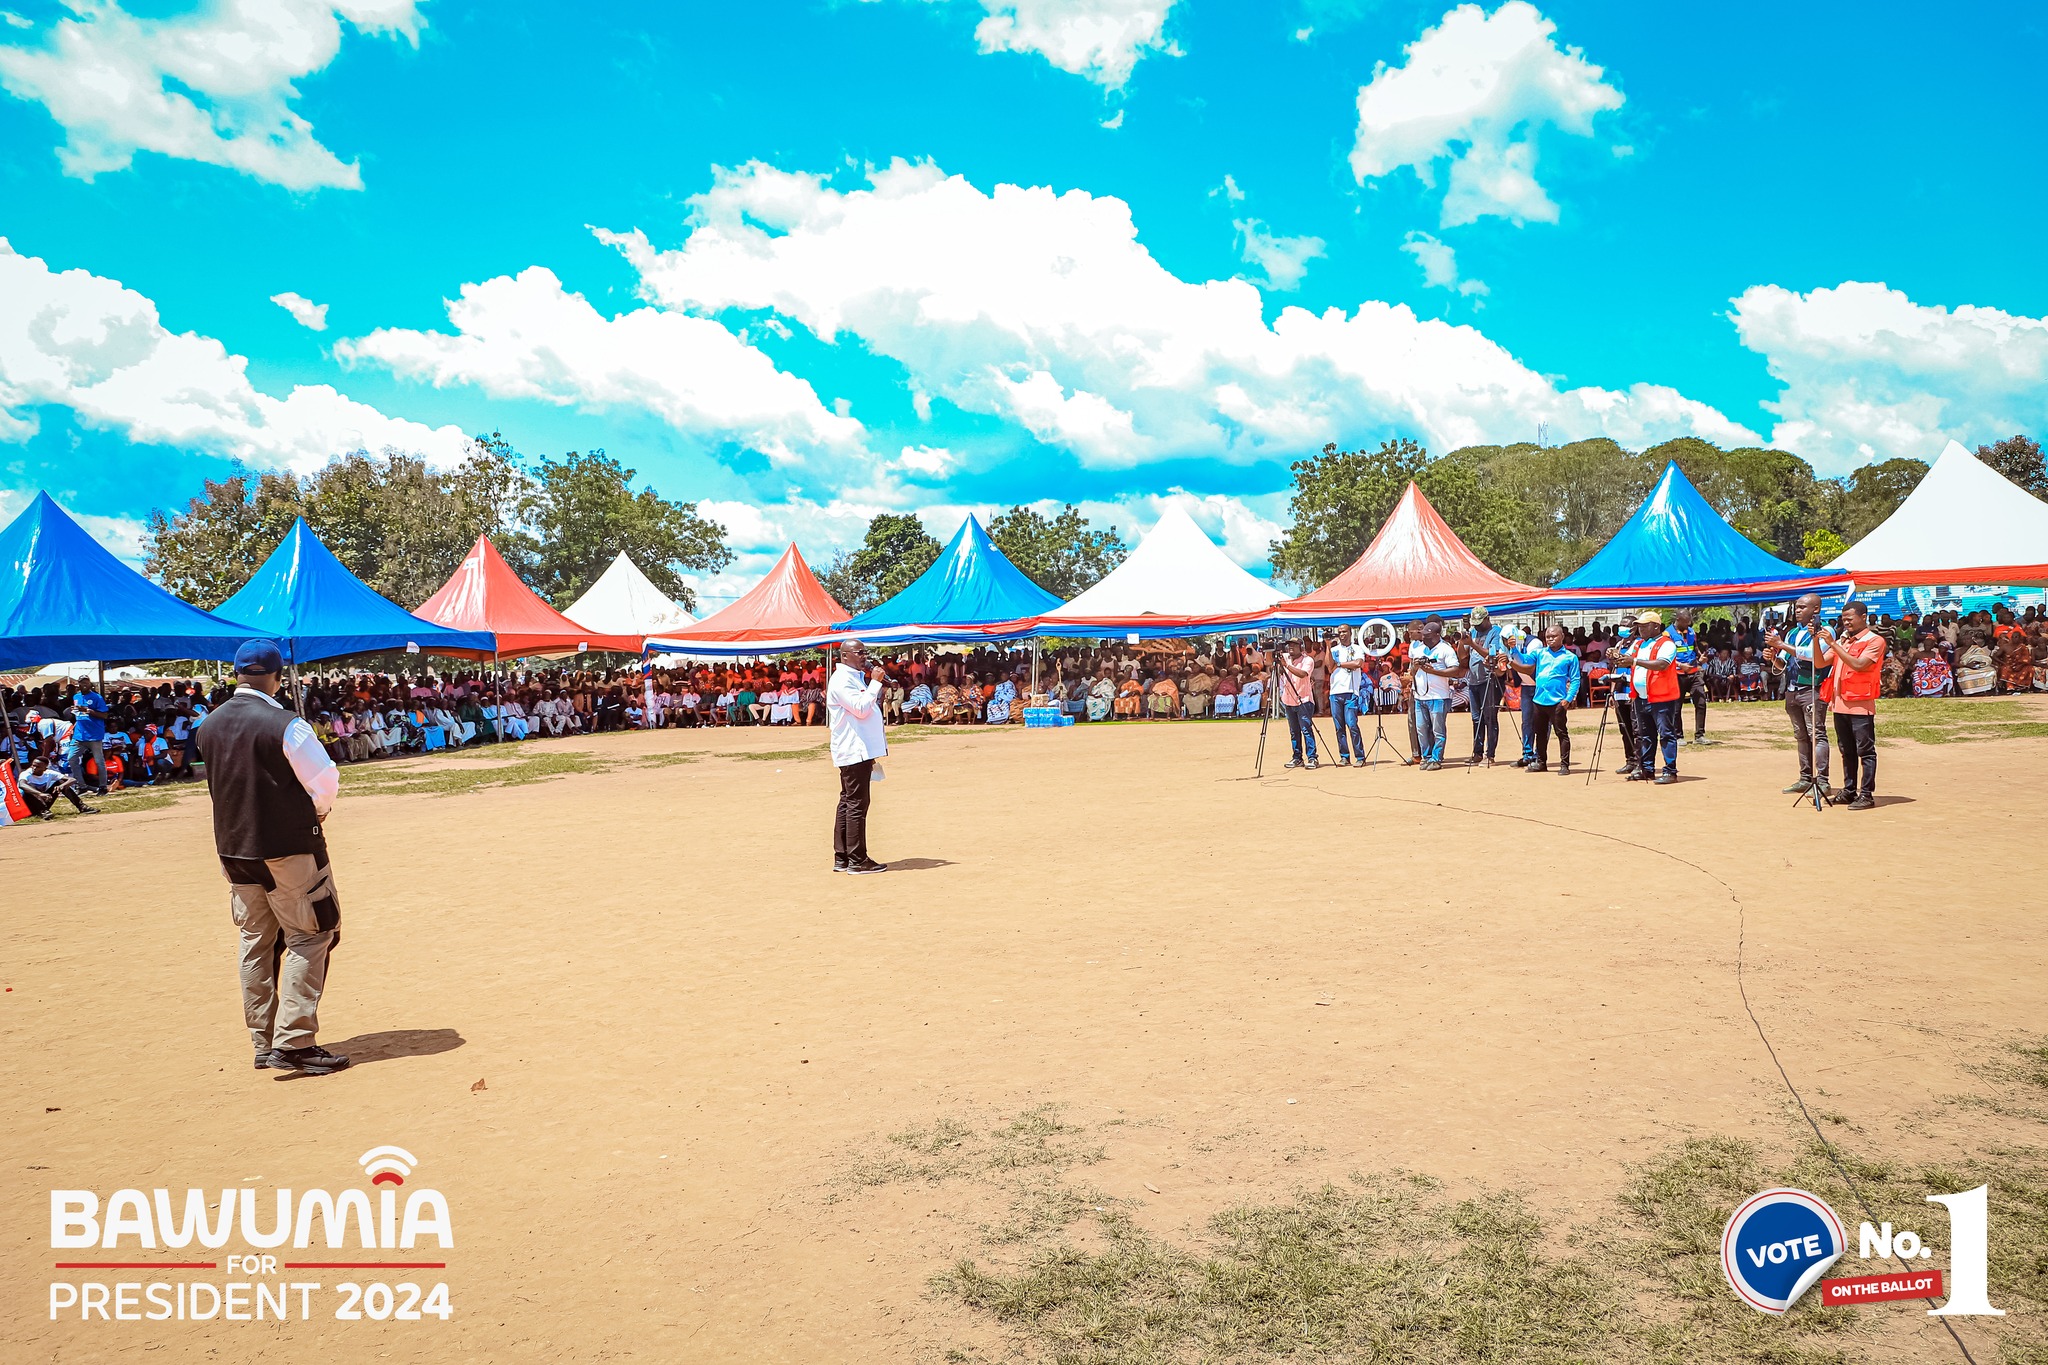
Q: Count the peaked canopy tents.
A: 10